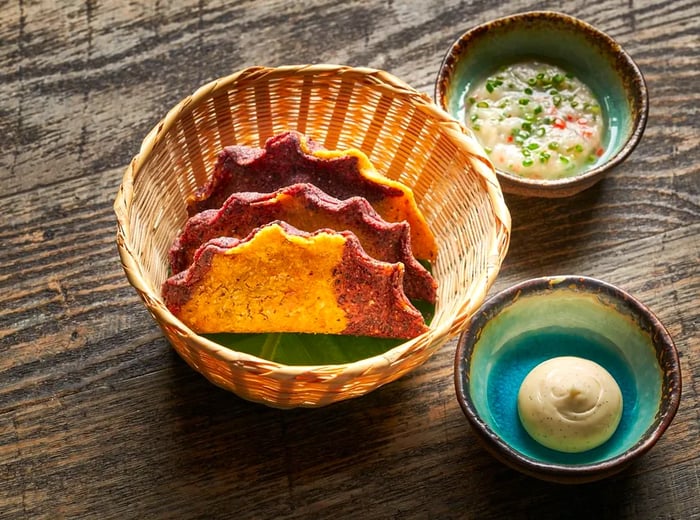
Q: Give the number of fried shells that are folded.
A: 3